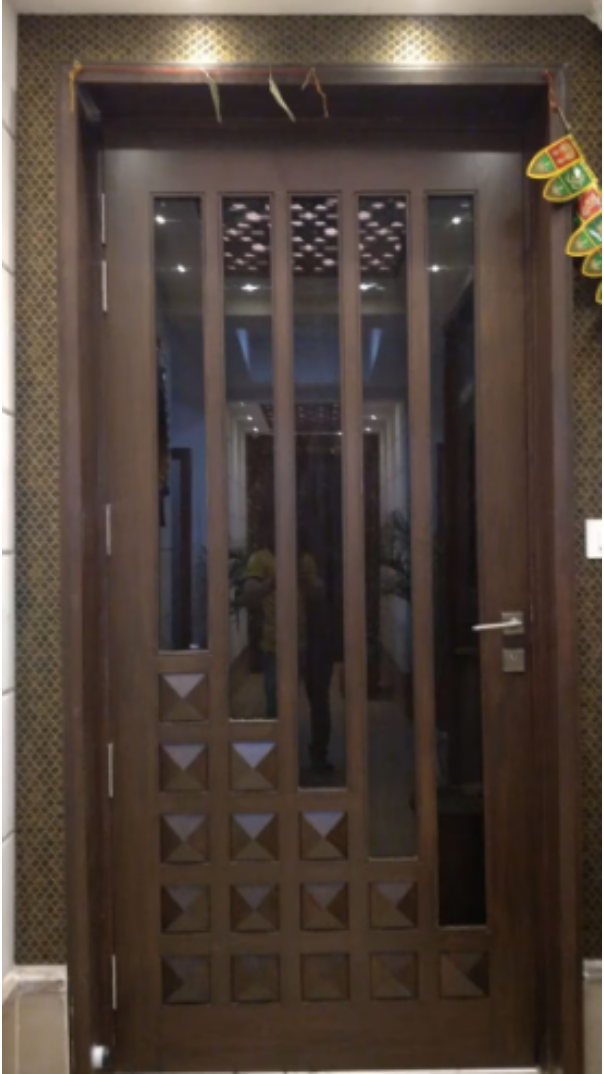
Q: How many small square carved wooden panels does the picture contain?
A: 15